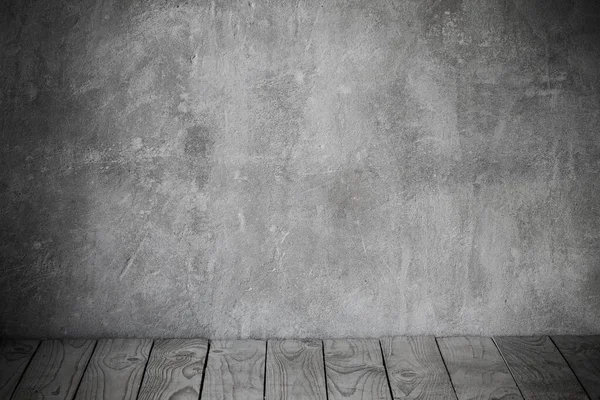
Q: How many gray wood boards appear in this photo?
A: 11